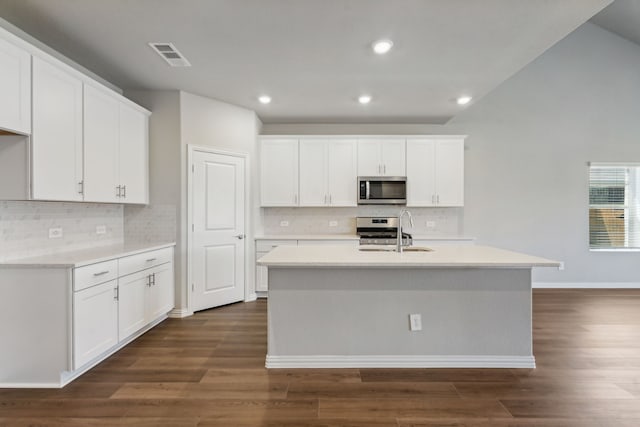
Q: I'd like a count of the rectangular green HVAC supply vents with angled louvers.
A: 0